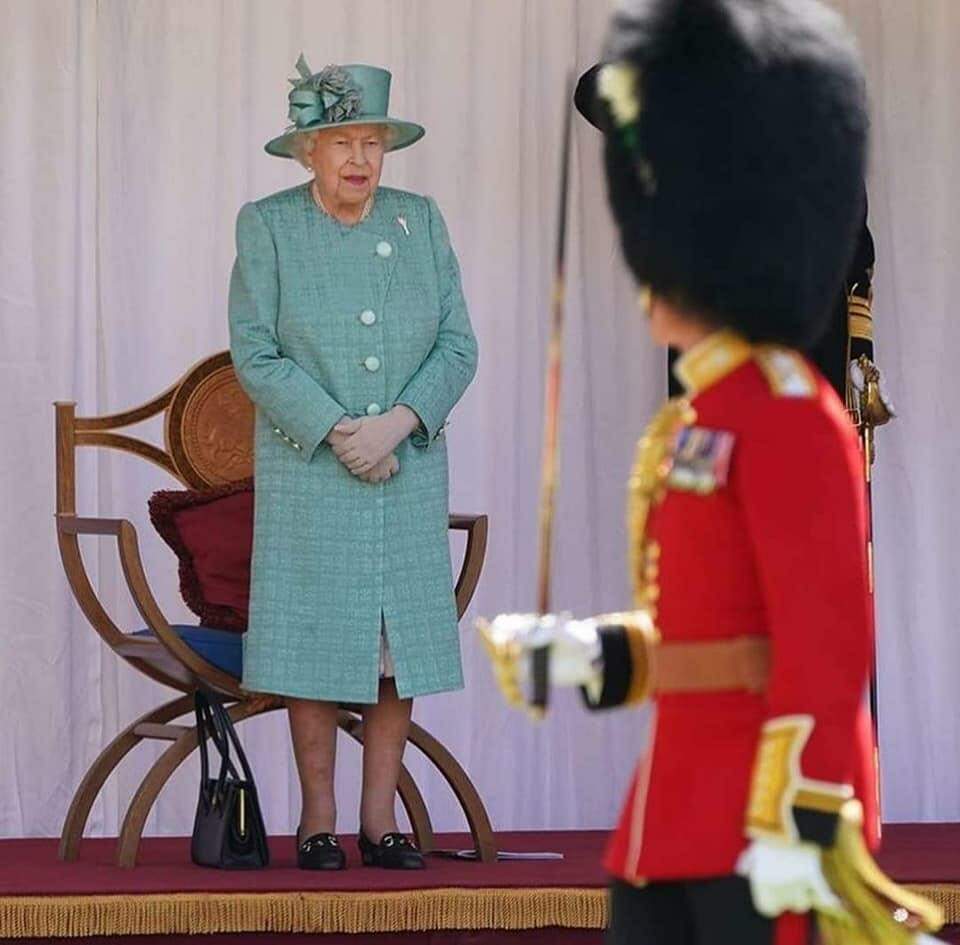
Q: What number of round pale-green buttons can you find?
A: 4